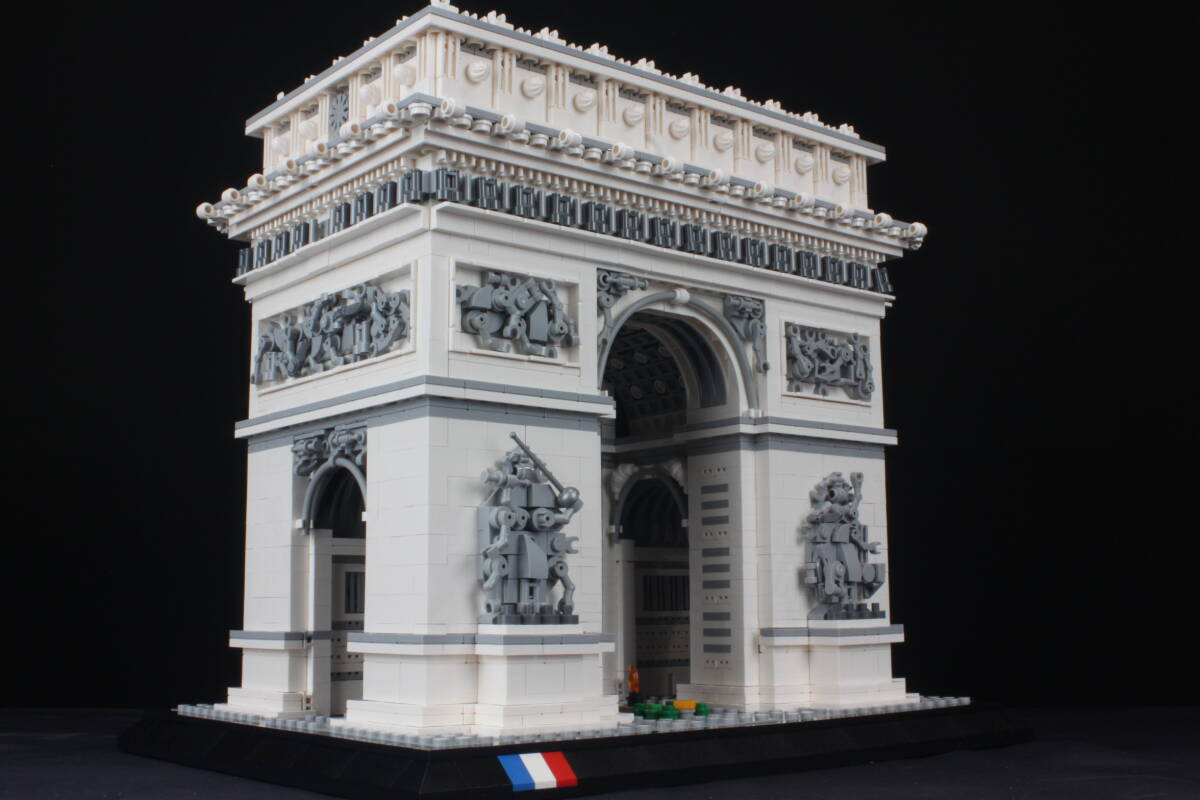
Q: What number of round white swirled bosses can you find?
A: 13